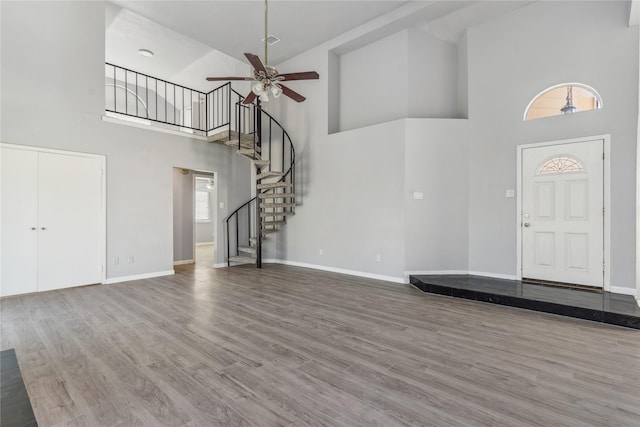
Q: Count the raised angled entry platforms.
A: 1